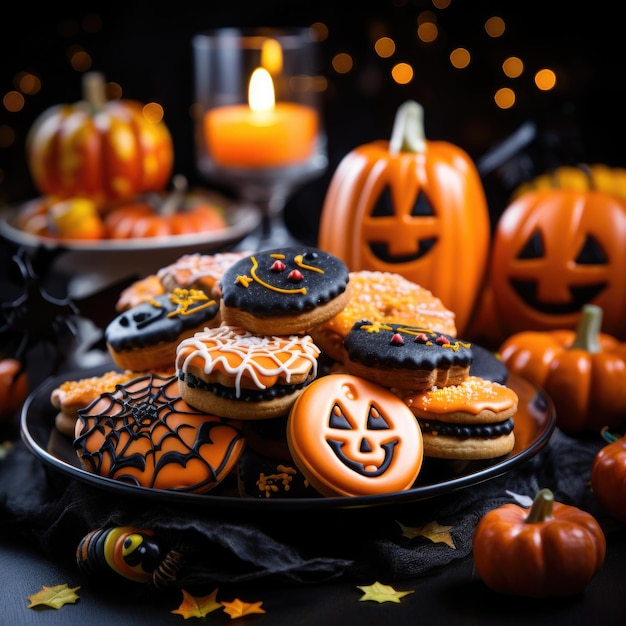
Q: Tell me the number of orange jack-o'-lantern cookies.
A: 1